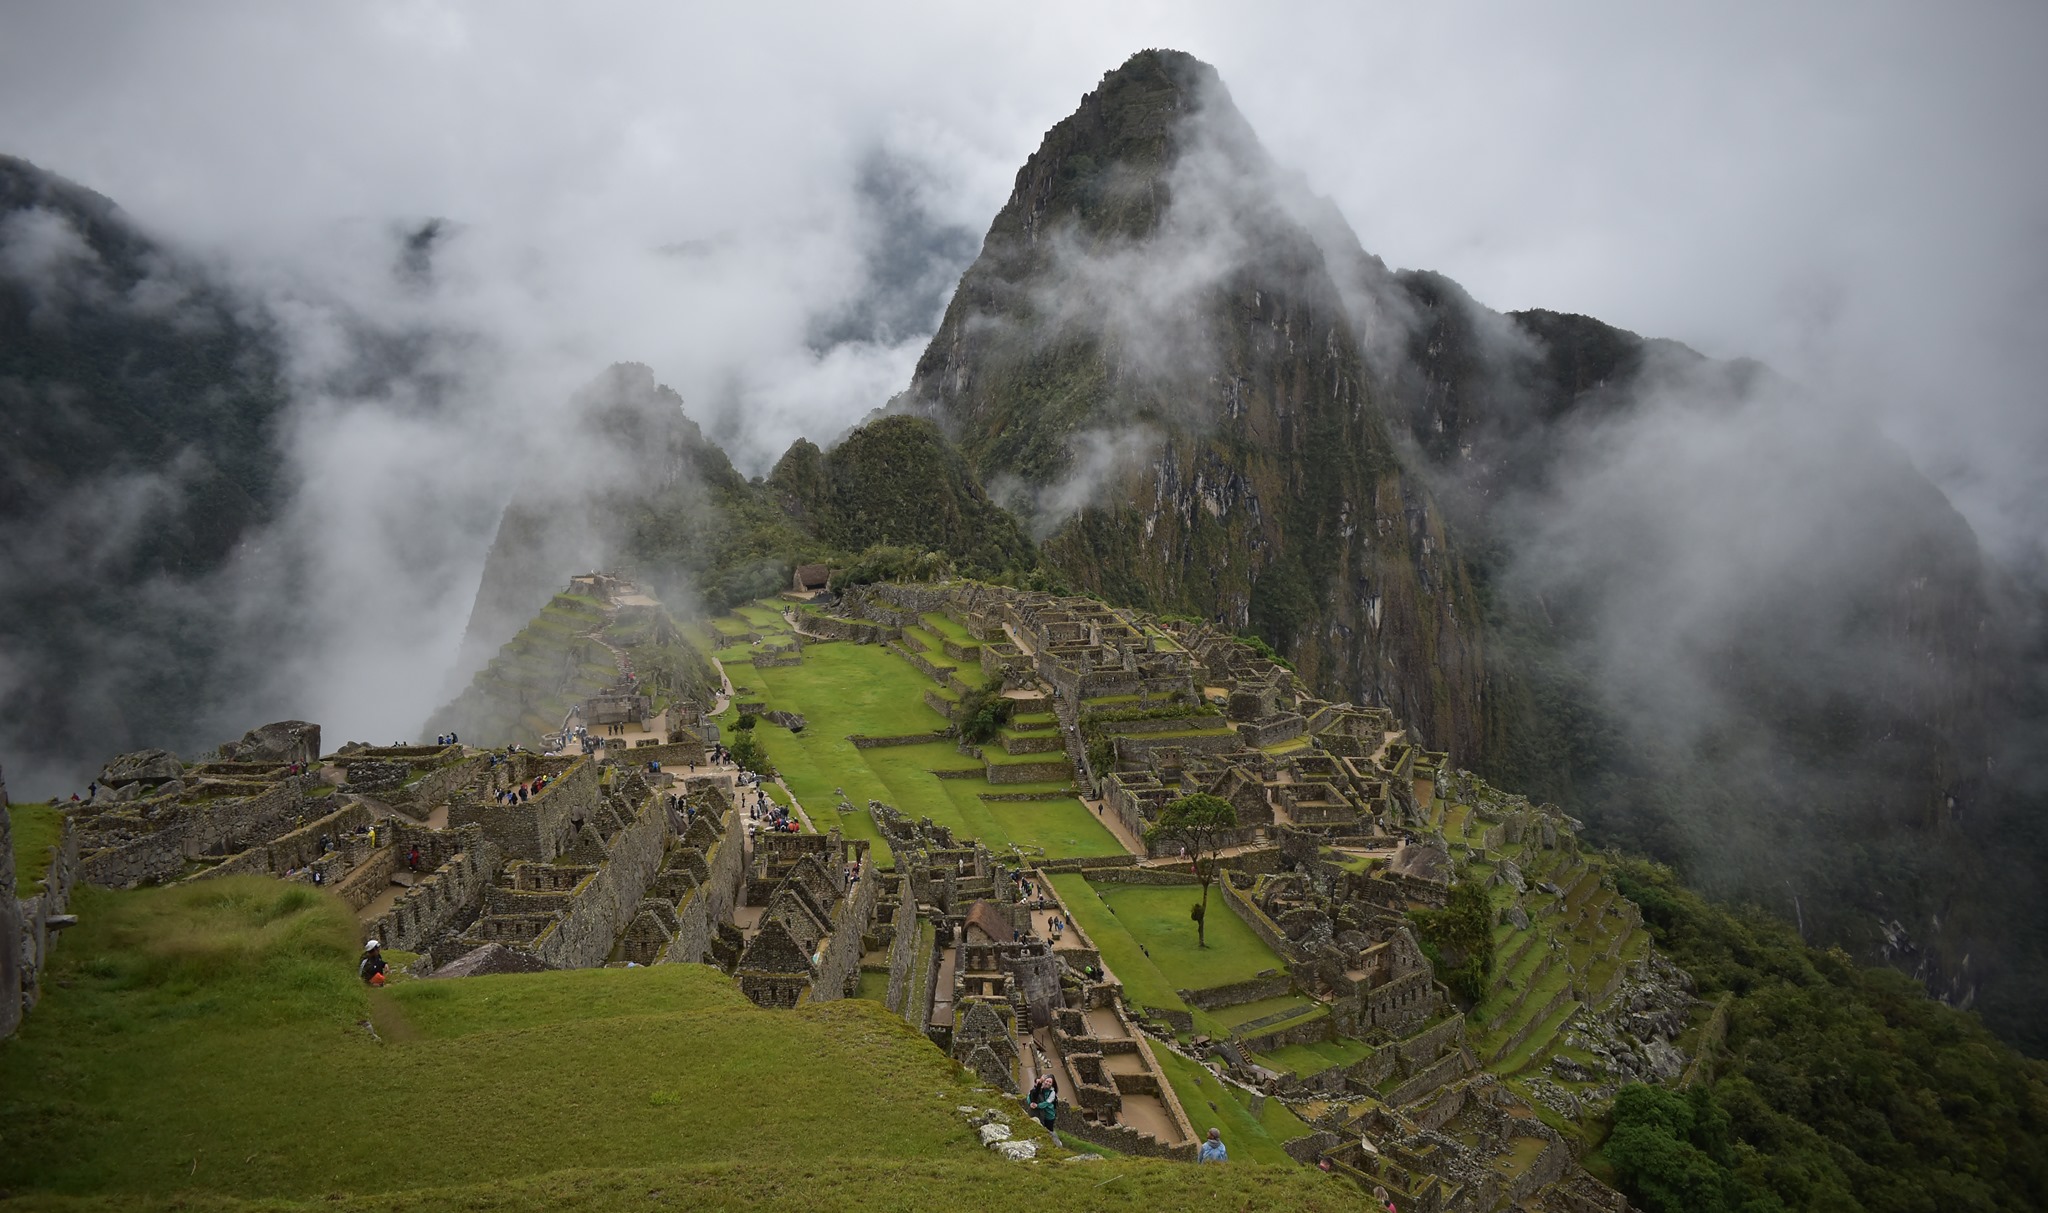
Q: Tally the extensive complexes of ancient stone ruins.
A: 1